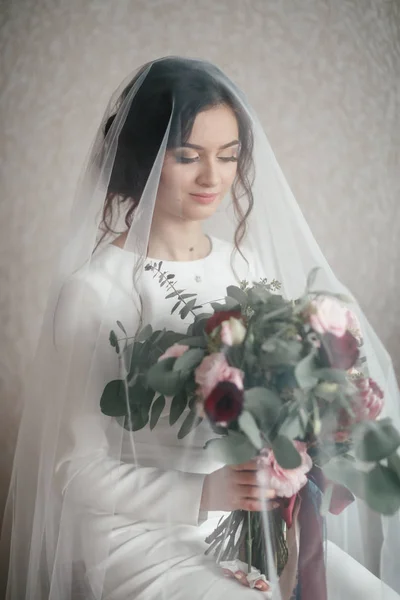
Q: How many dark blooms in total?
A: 3